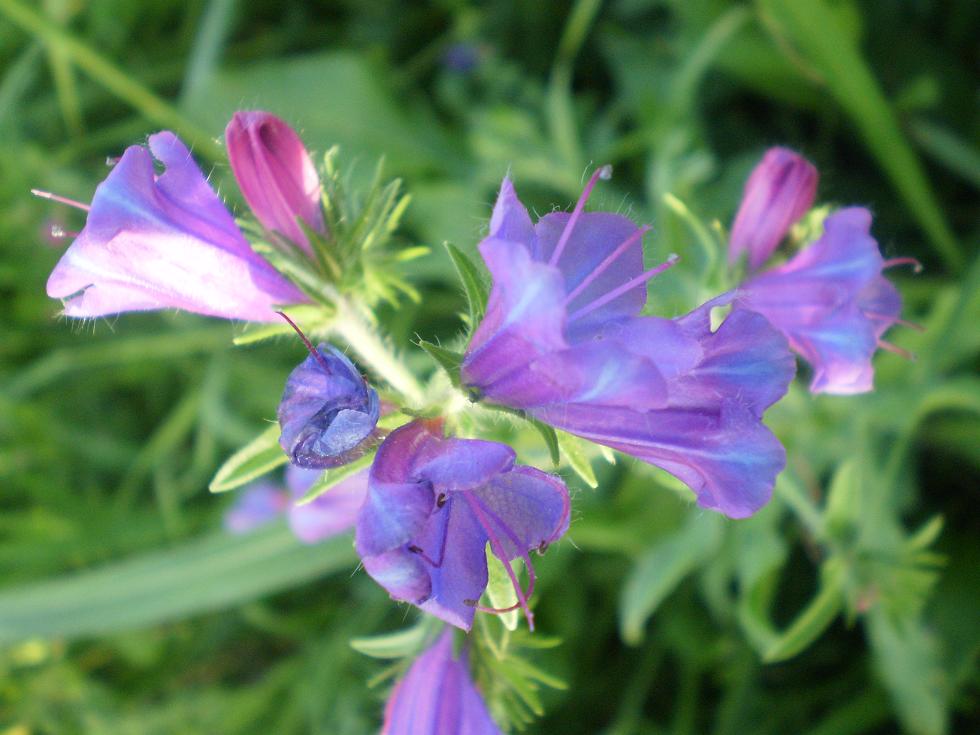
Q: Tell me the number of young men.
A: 0